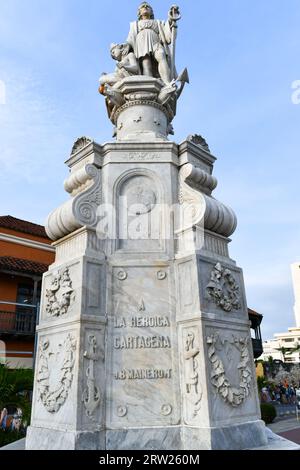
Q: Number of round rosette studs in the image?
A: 4